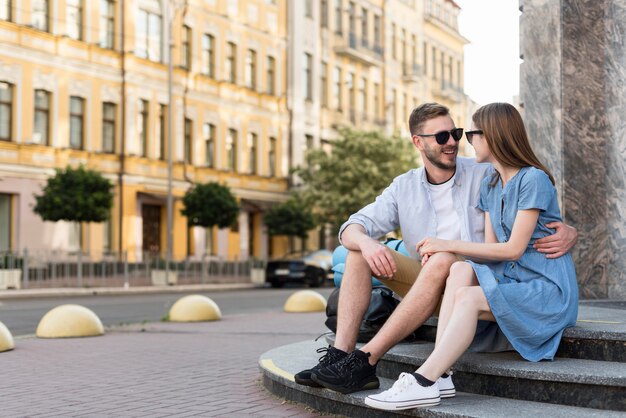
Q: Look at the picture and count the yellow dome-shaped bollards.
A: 4